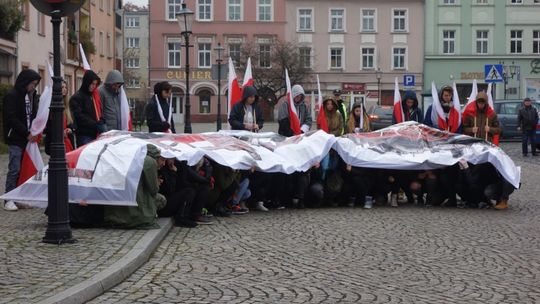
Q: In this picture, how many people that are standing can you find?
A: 14